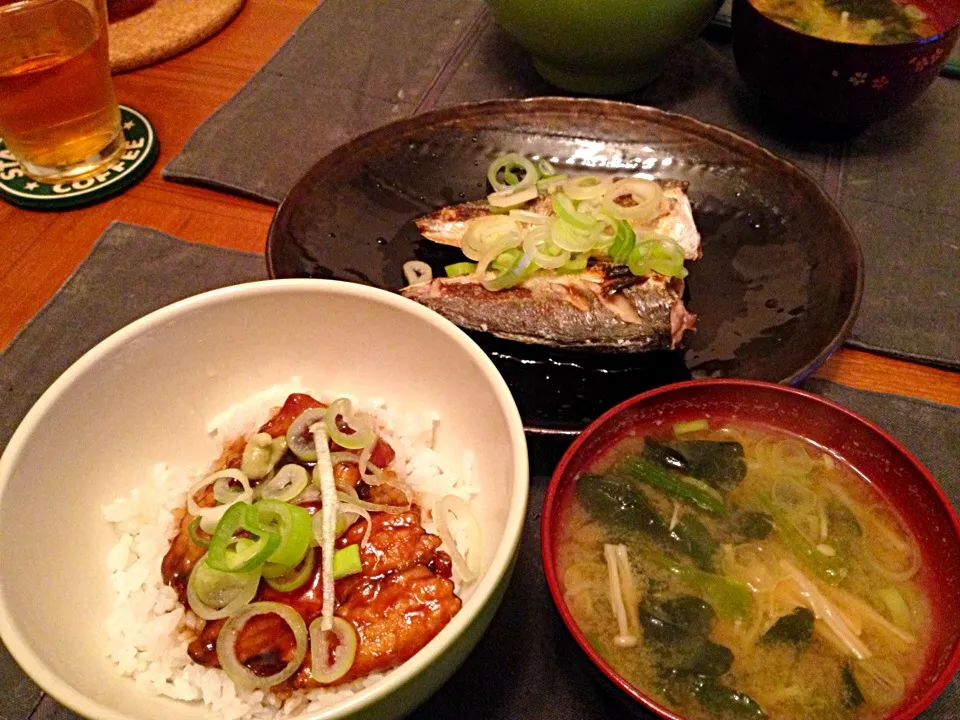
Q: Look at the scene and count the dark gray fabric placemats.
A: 2